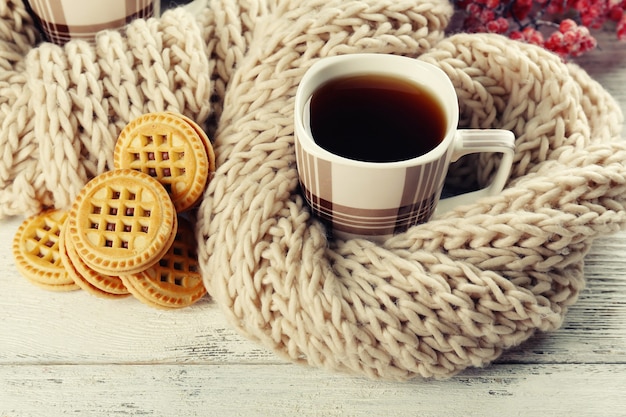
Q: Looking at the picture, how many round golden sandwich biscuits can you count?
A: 5